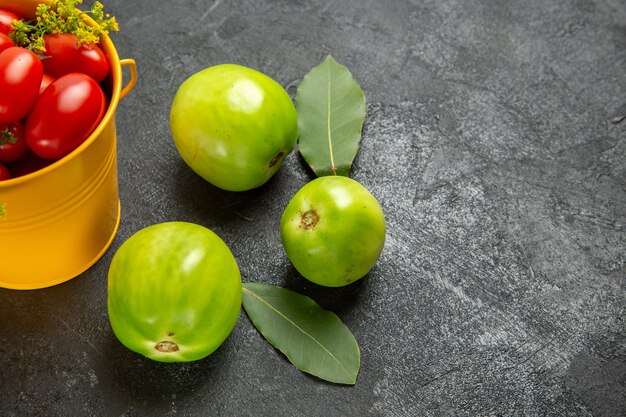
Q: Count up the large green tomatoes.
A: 3